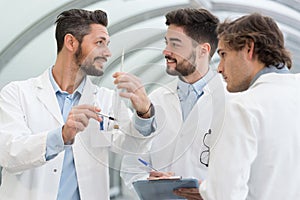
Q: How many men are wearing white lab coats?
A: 3